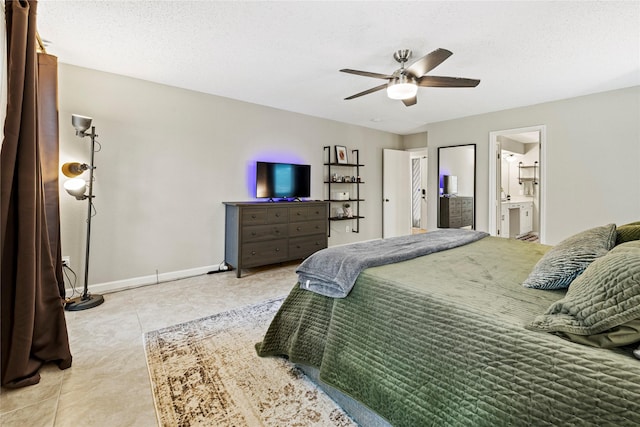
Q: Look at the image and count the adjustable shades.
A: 3